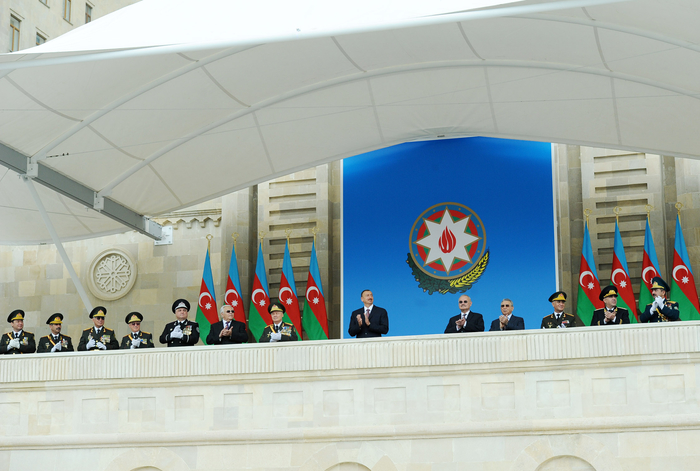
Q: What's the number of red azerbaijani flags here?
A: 9